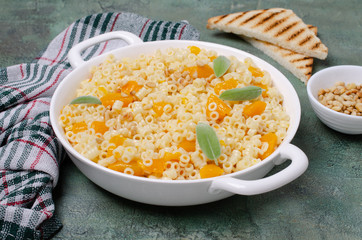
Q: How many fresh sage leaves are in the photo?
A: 4